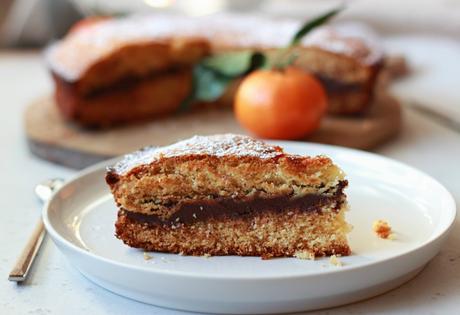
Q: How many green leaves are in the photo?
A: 3